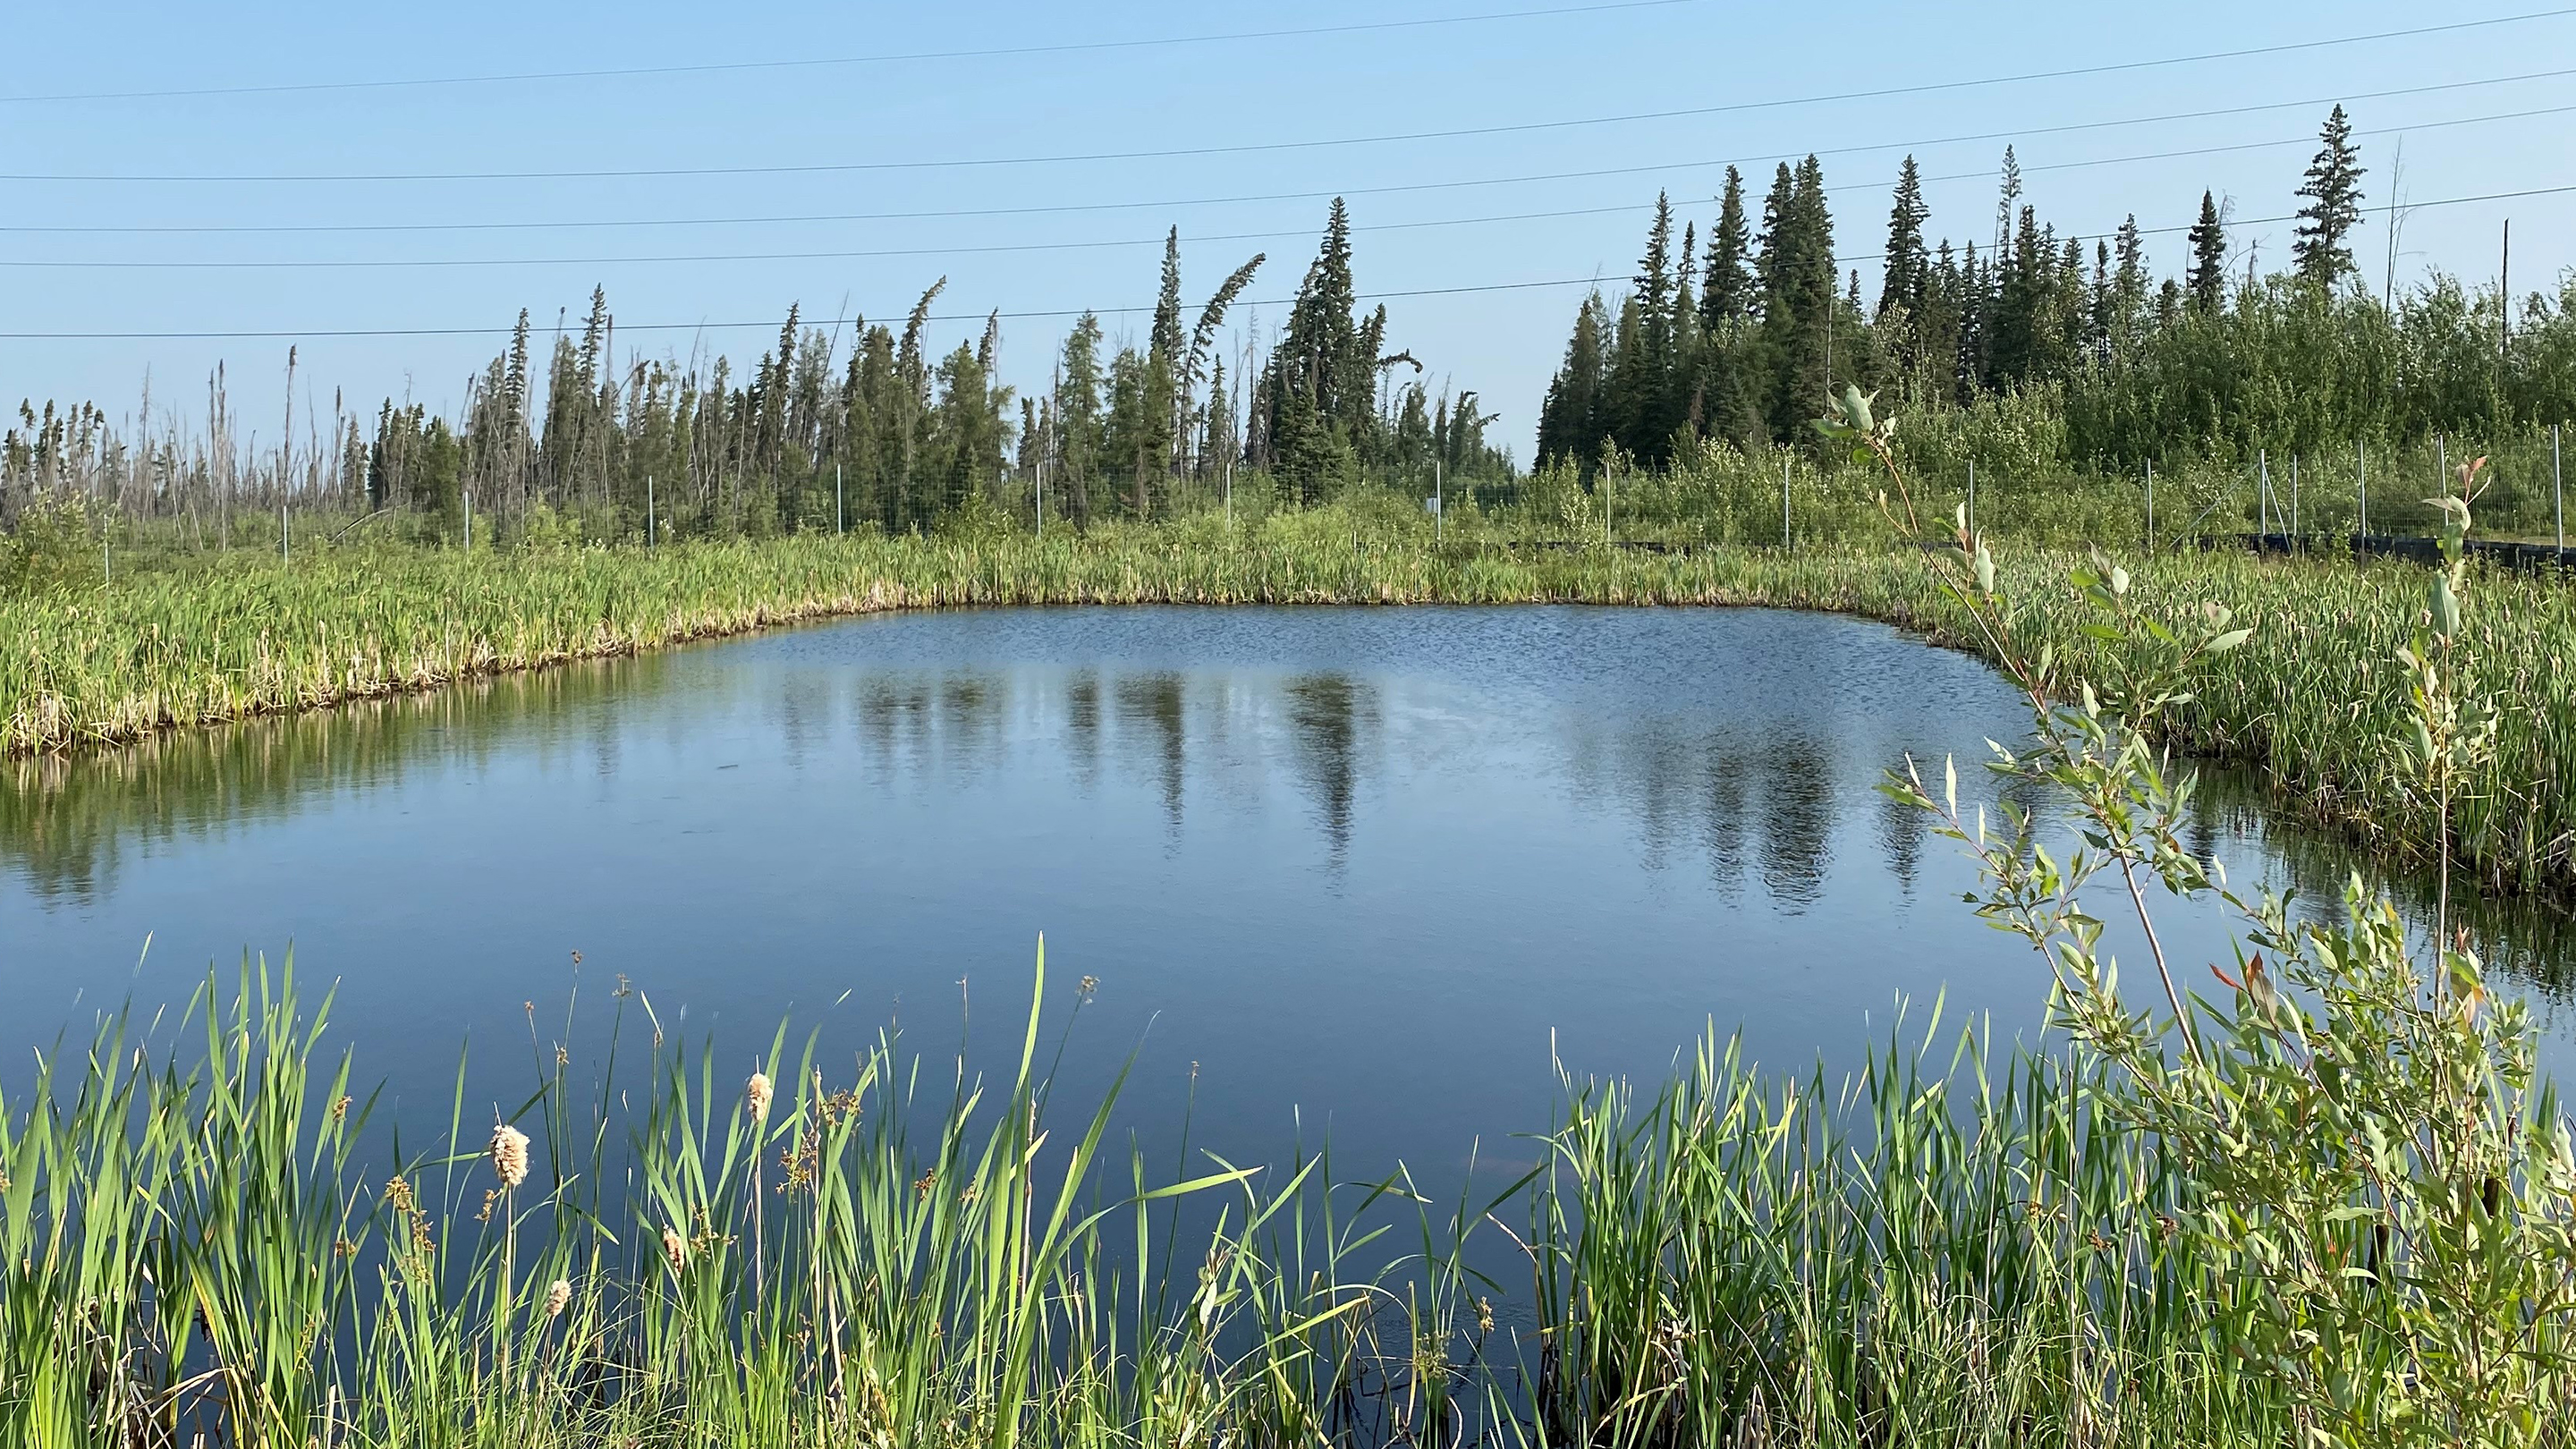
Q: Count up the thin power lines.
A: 5